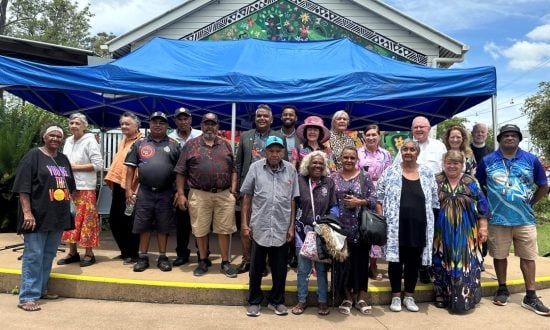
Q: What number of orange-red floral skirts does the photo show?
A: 1